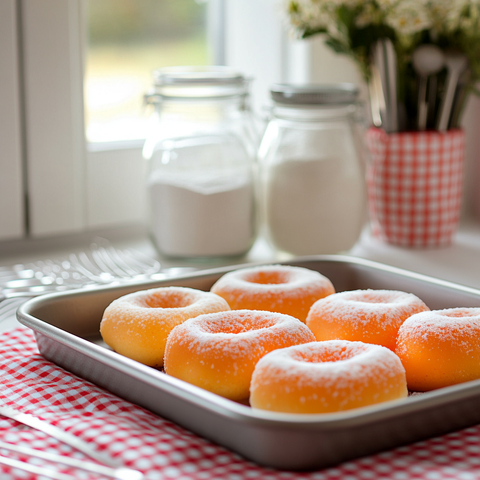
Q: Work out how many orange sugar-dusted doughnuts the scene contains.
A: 6